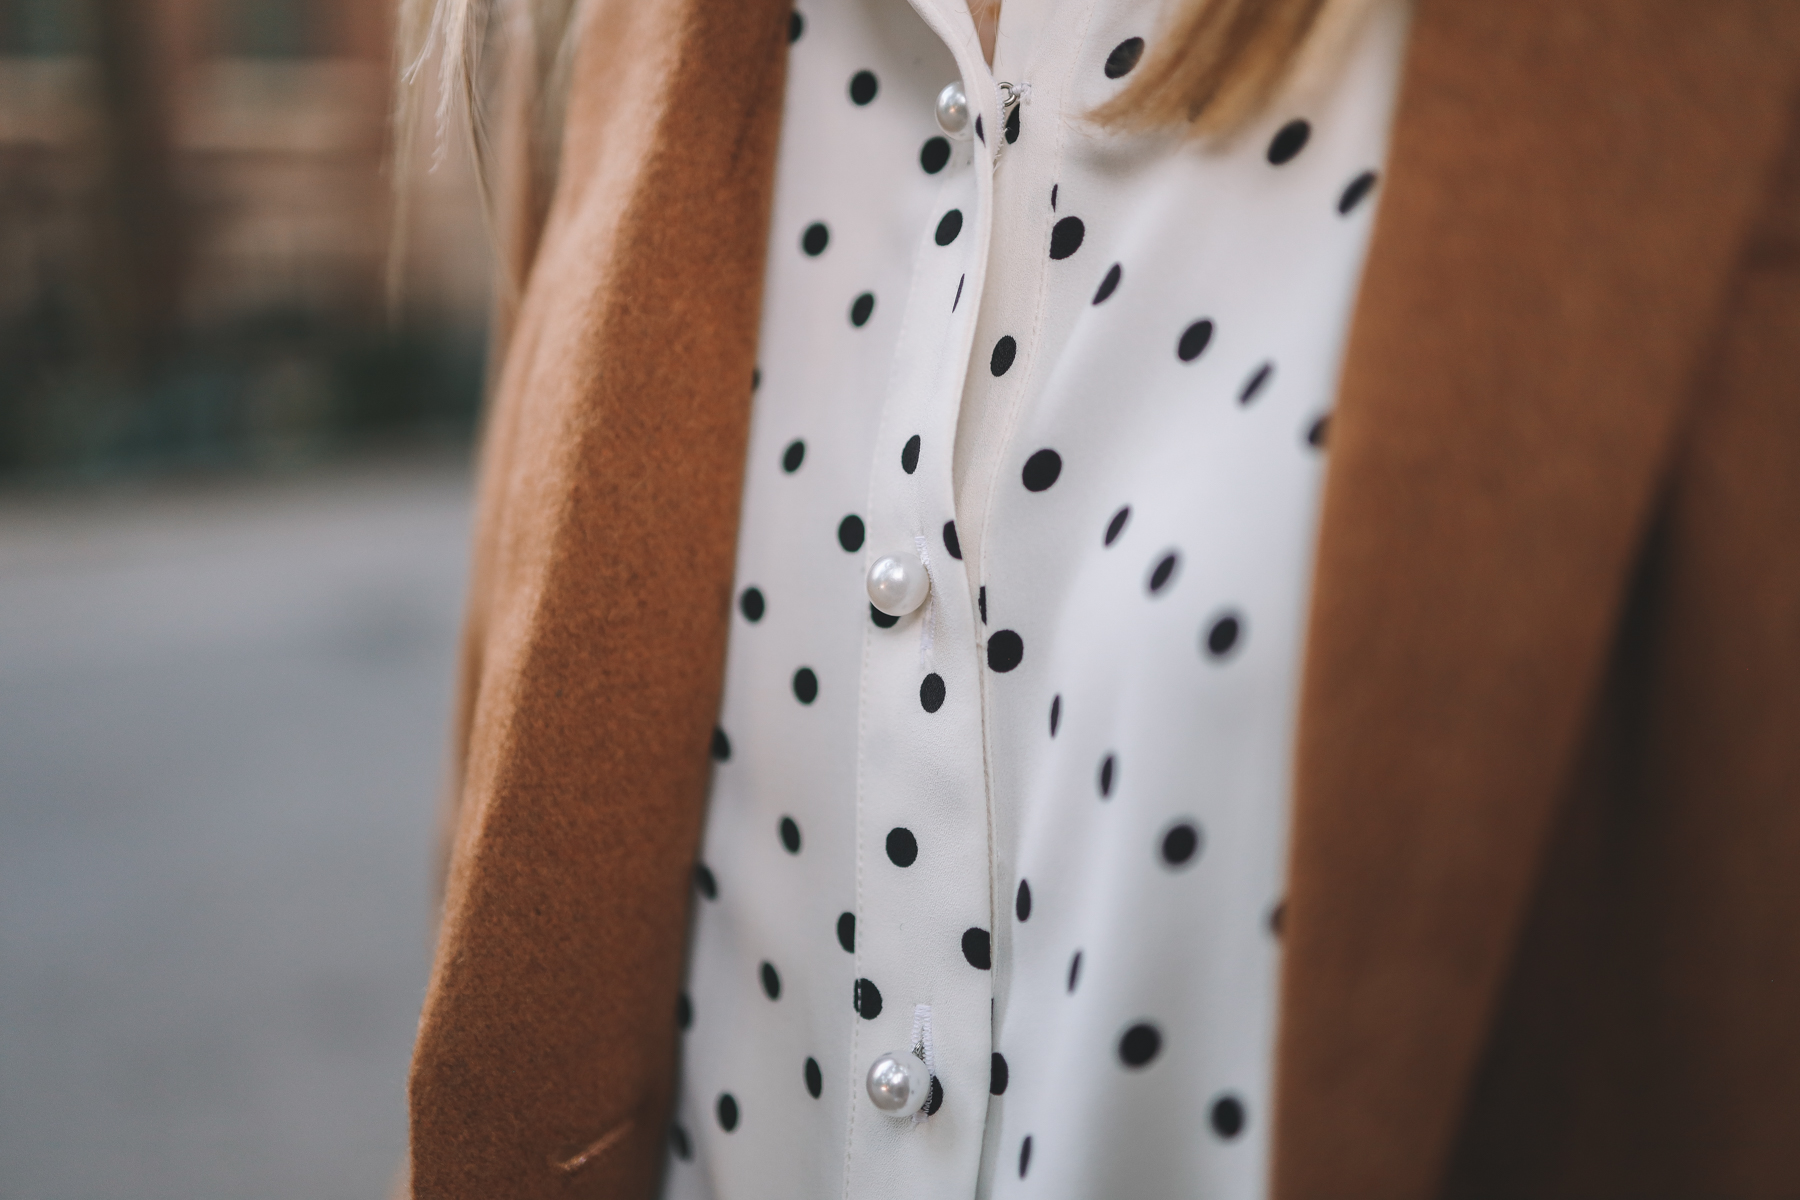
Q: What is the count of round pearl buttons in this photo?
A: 3